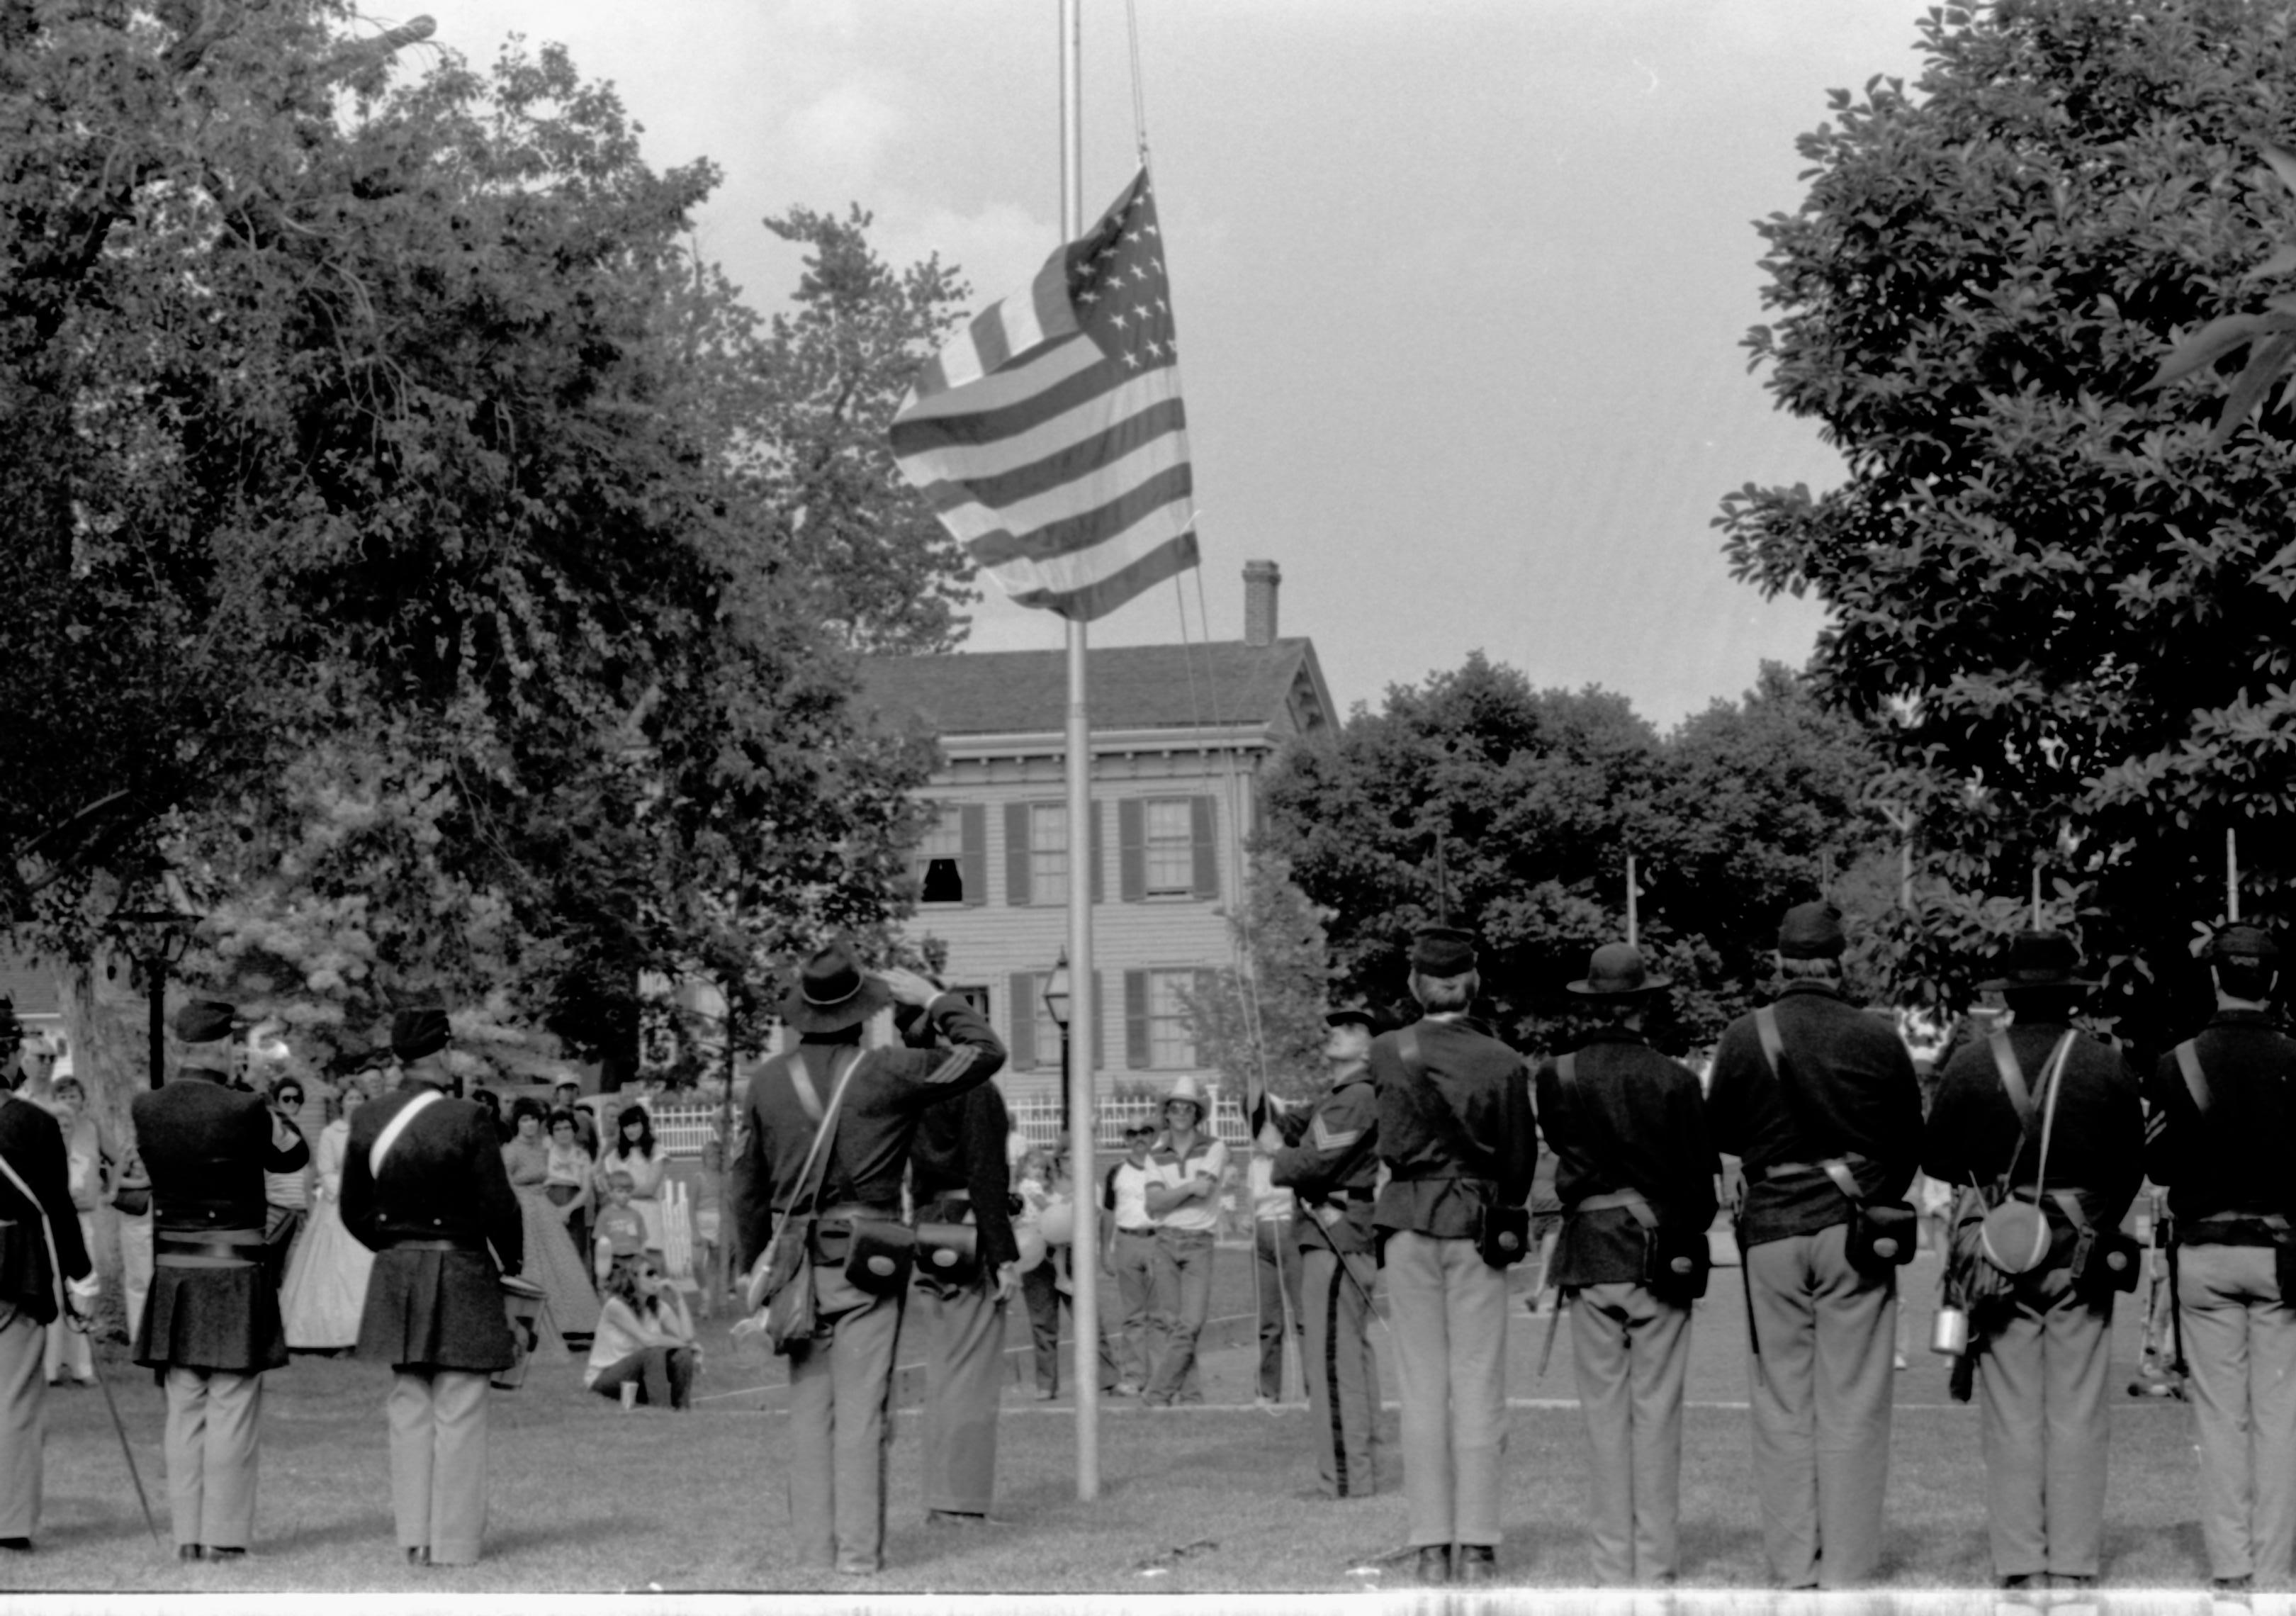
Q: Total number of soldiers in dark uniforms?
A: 11